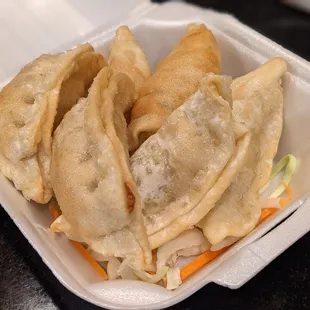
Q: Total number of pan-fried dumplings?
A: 6